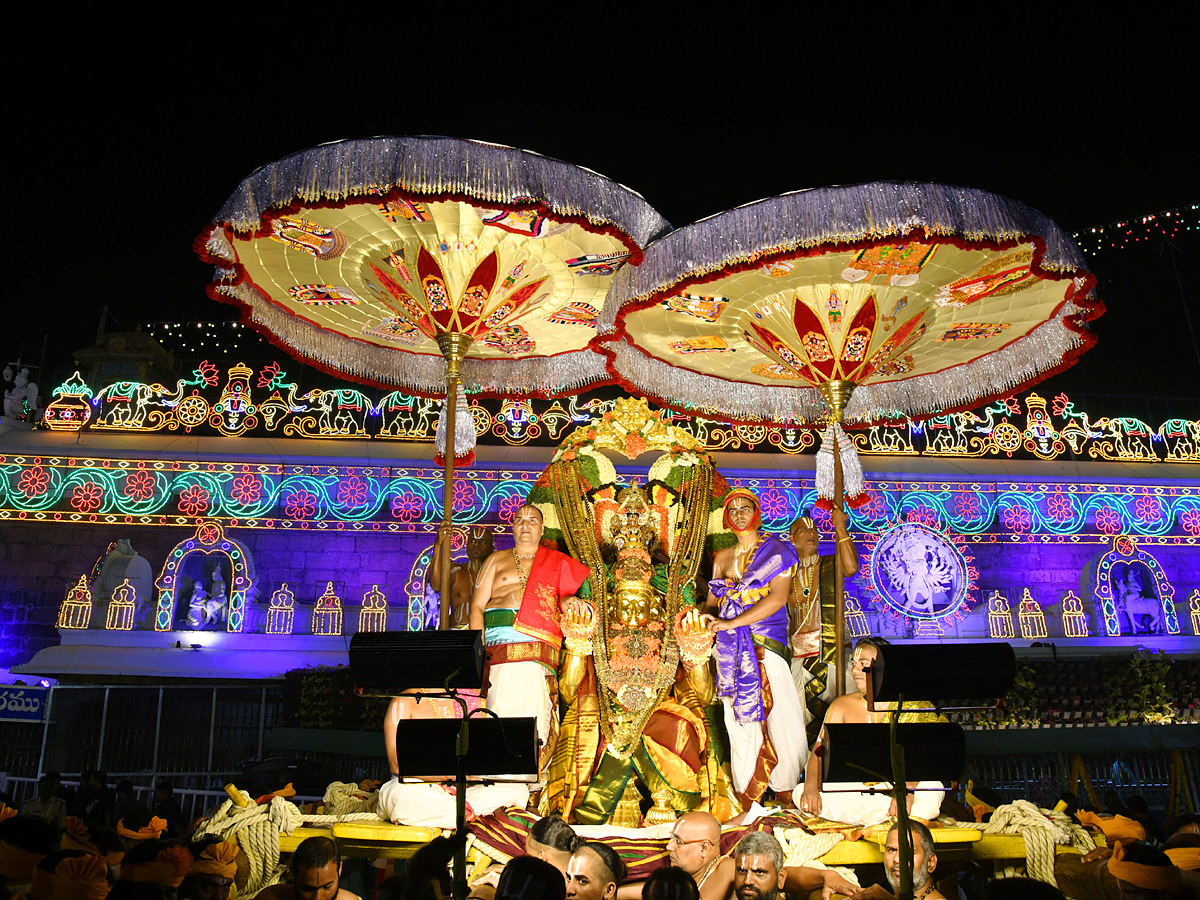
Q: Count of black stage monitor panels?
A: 4